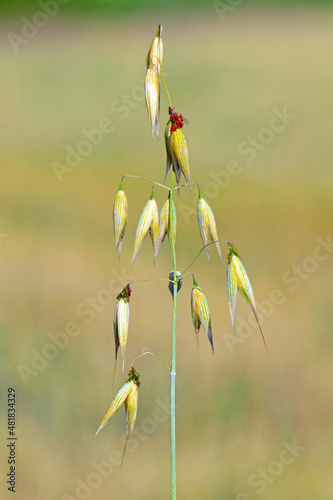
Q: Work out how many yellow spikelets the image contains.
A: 11